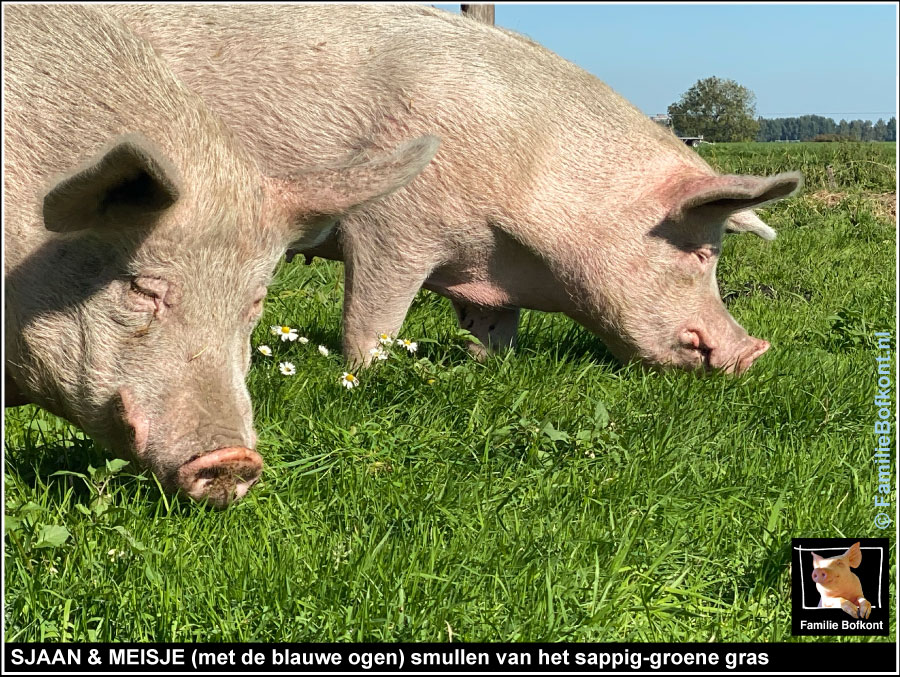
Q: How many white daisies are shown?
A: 9